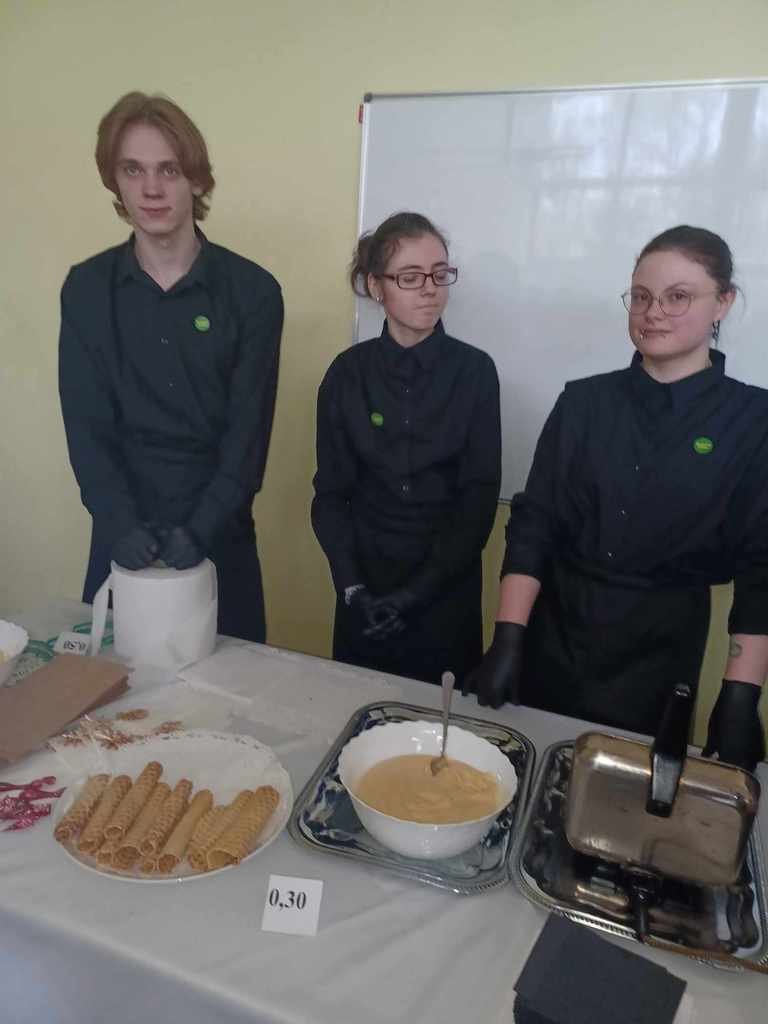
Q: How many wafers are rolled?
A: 11